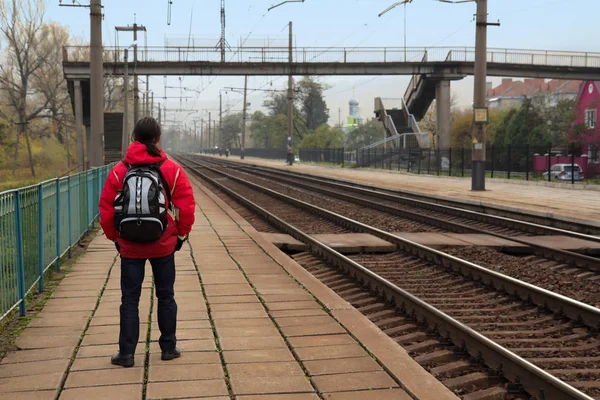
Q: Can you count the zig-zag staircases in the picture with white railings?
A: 1